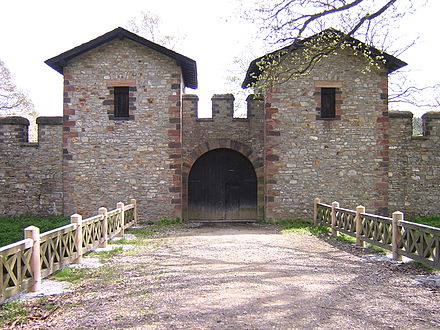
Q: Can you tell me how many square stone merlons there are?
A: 7